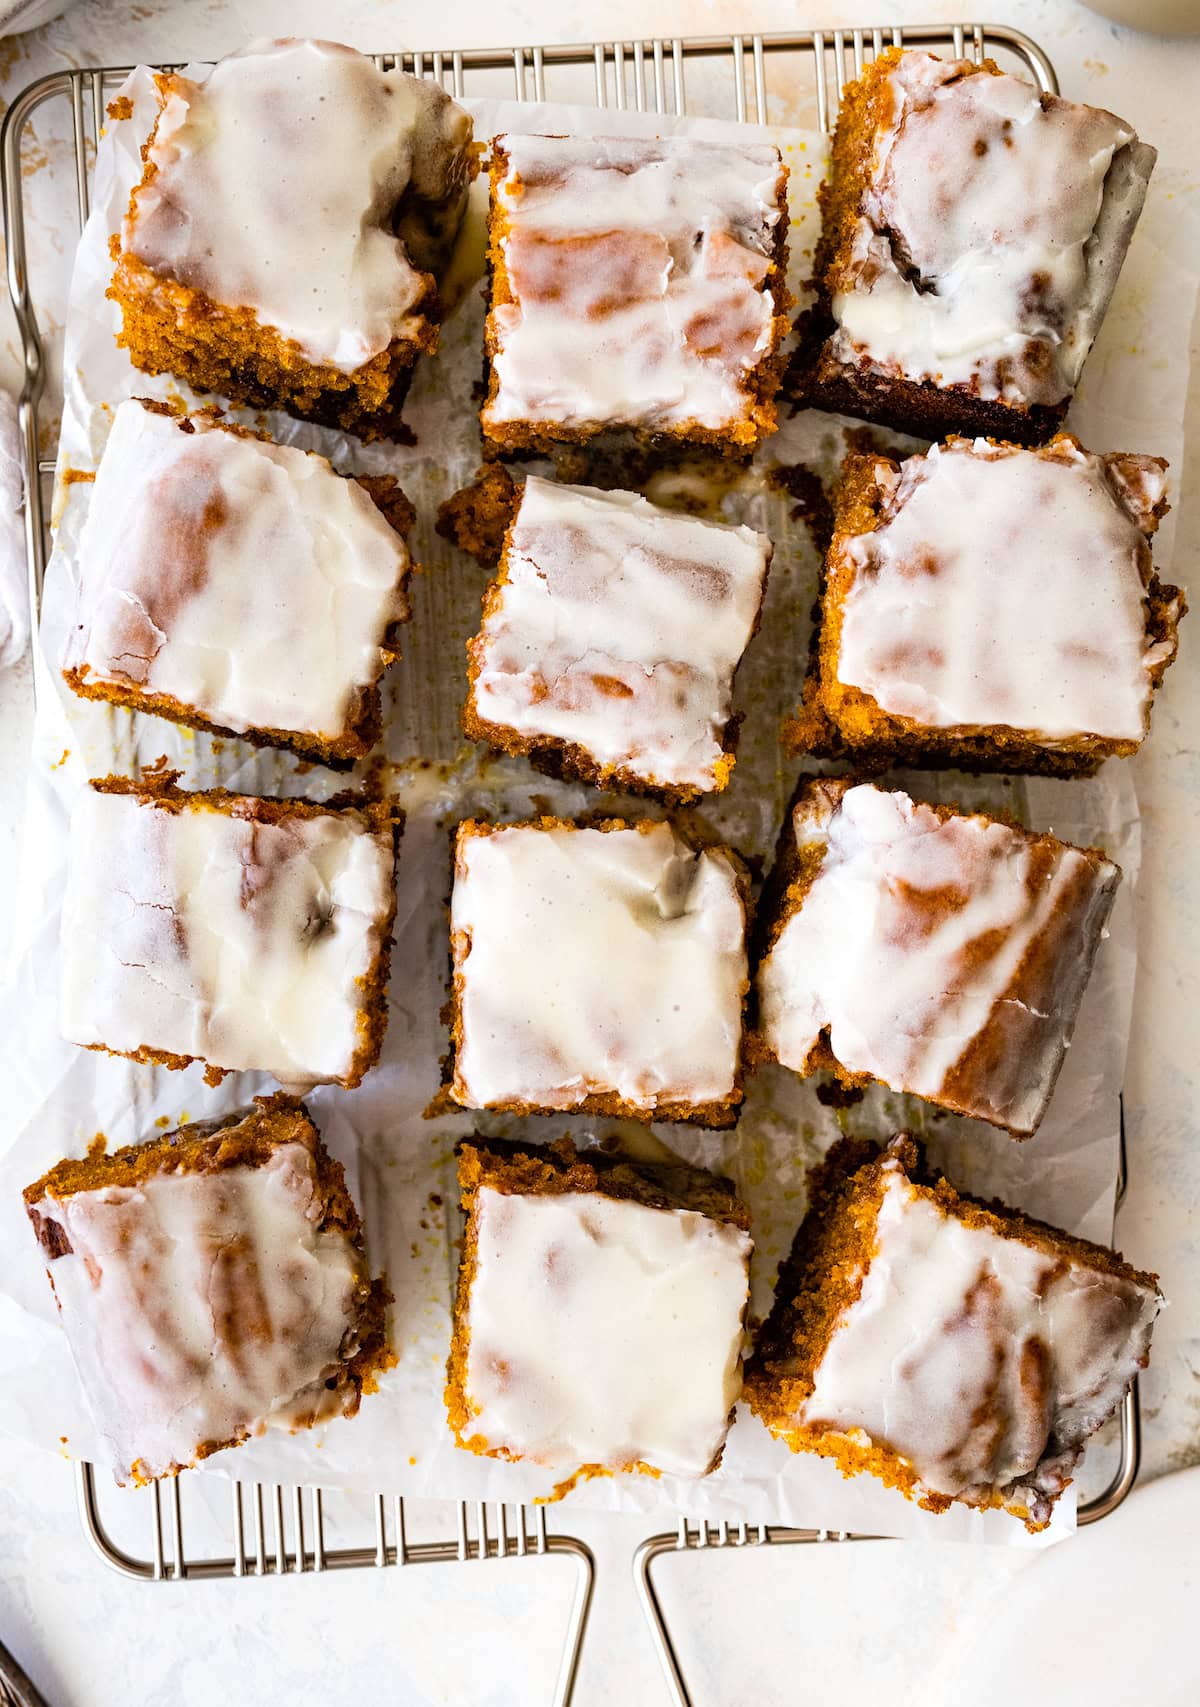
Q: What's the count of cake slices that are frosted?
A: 12